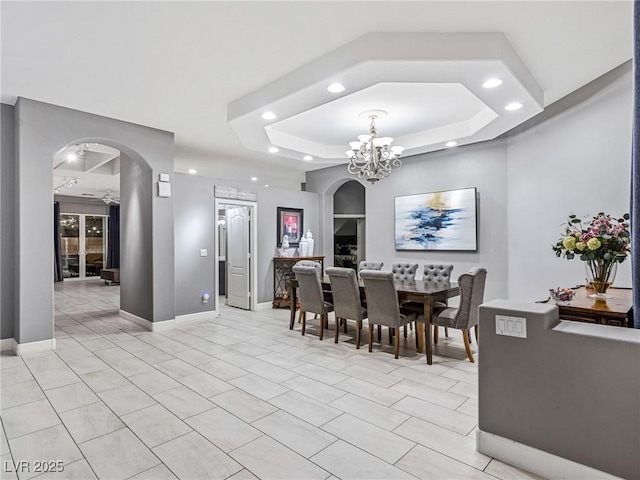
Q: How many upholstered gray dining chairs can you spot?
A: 8